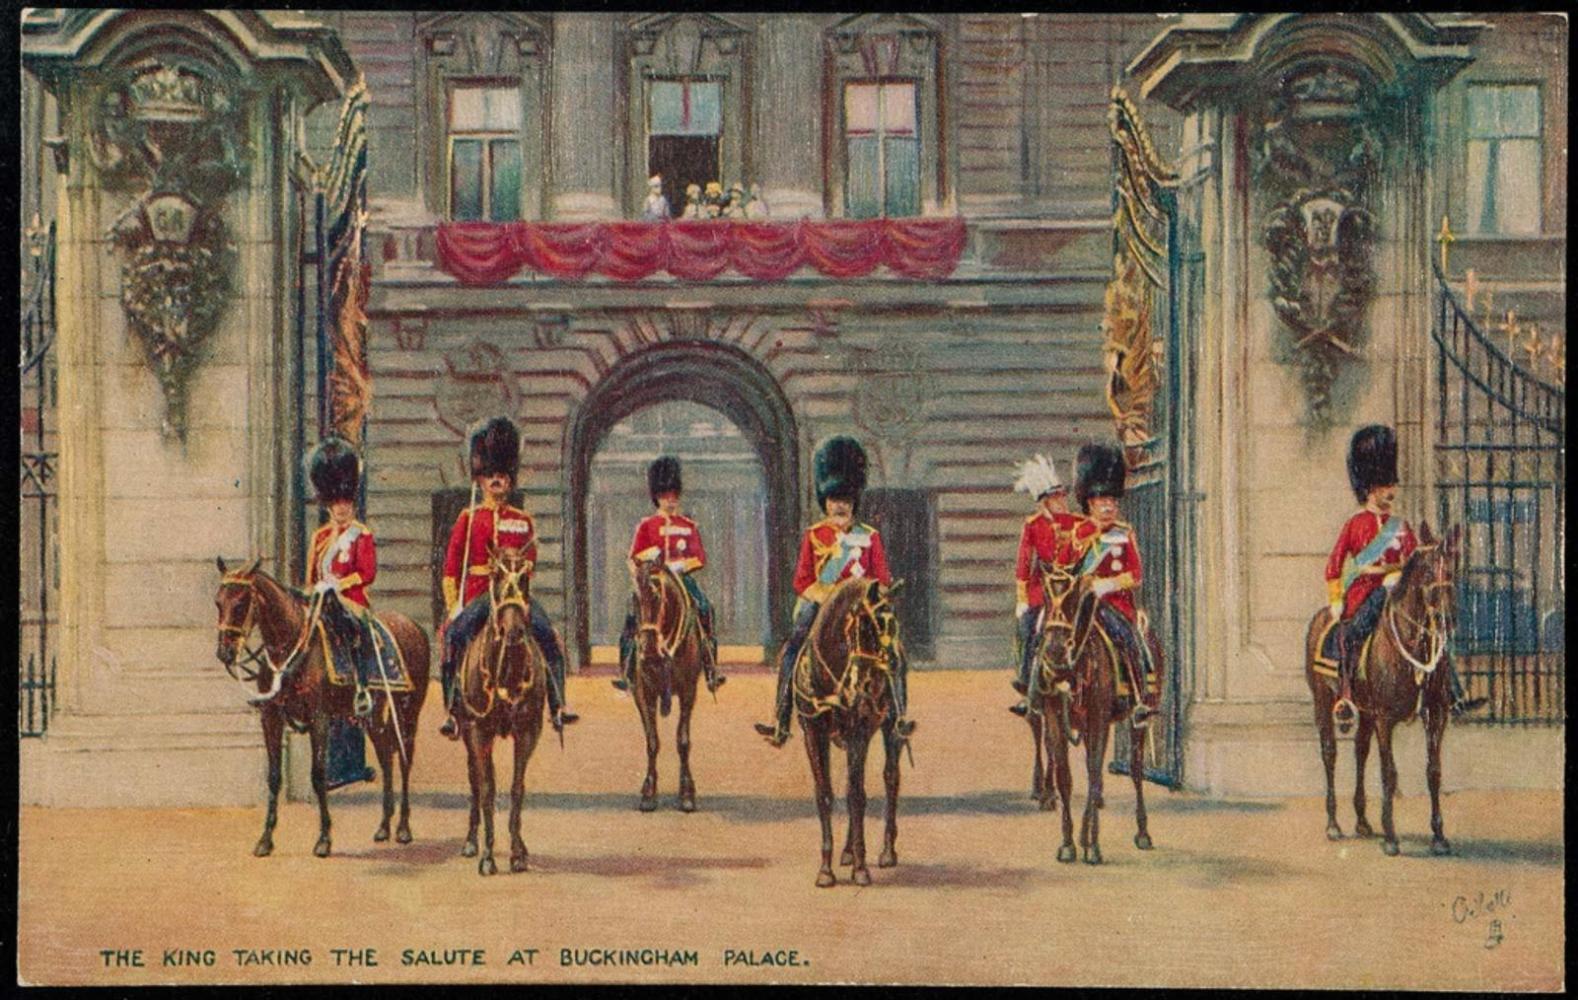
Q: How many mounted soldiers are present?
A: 7